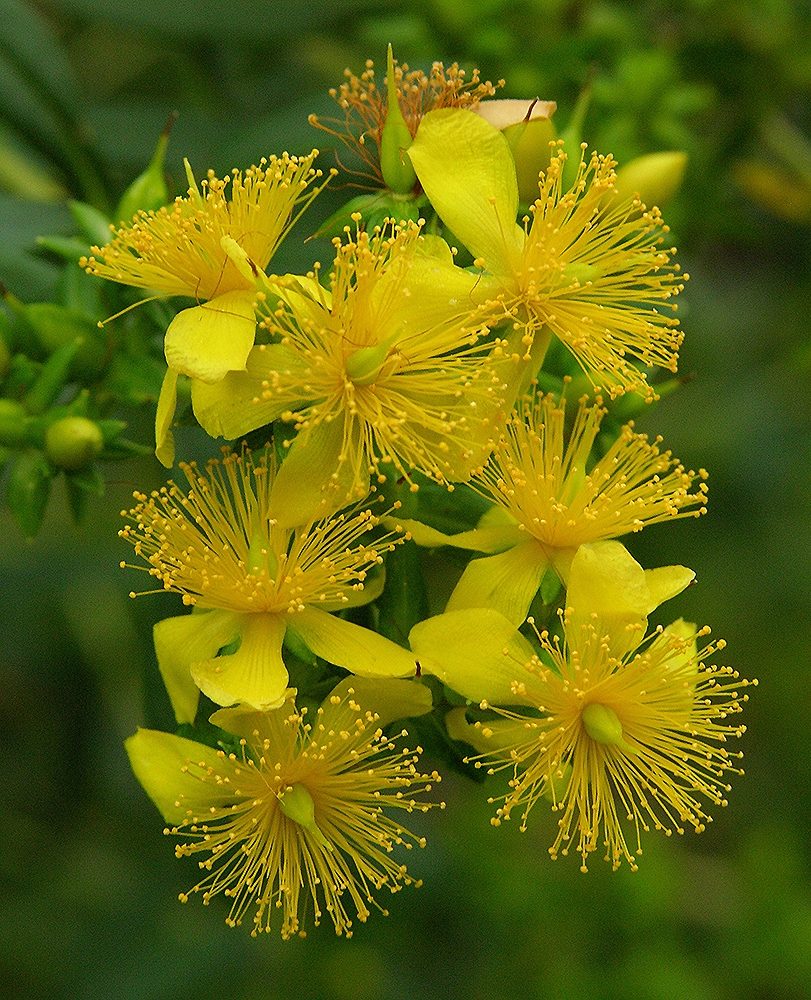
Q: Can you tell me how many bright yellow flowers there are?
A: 7